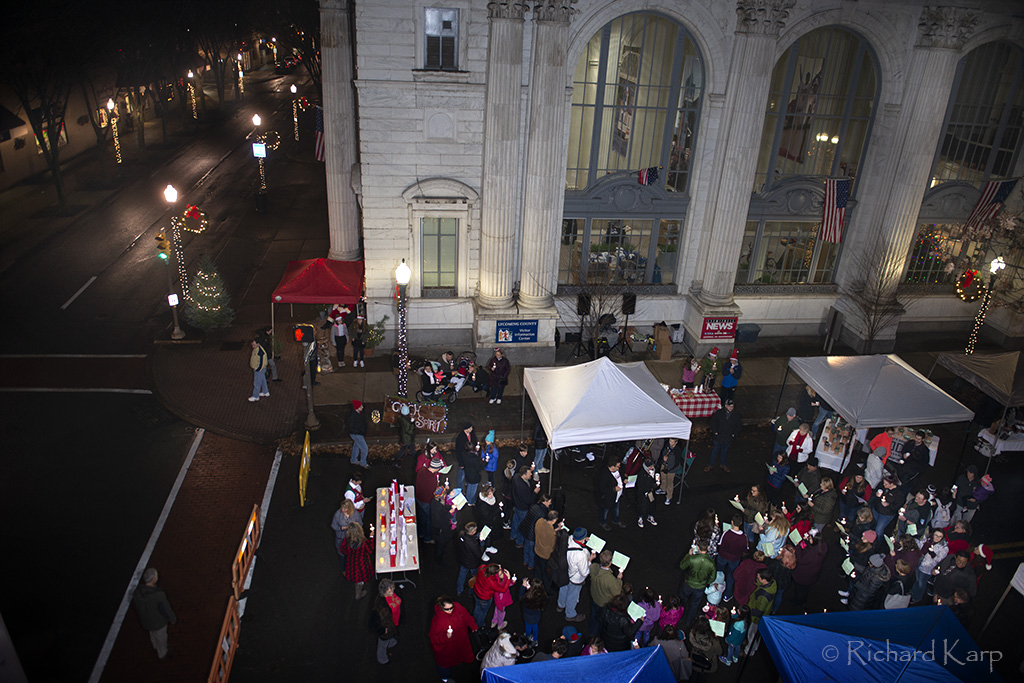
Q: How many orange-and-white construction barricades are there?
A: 2